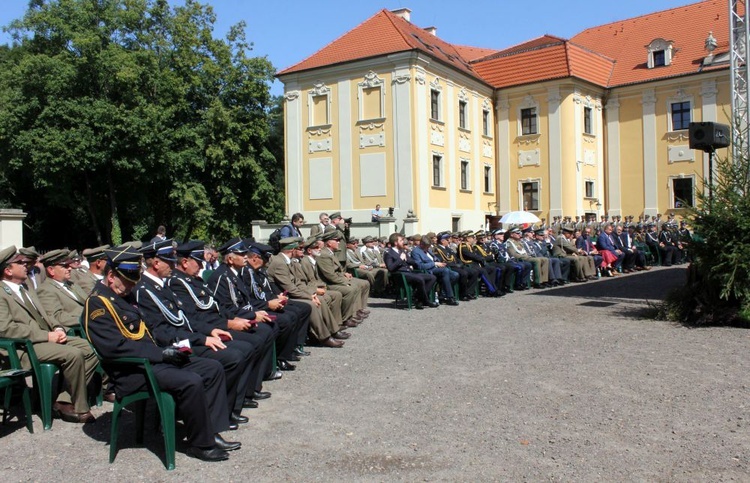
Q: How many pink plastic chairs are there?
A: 0